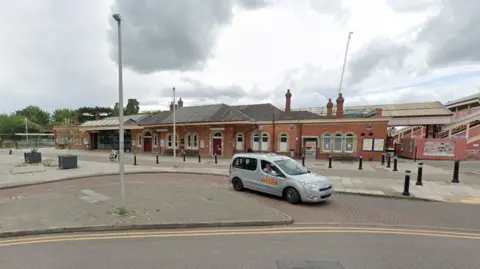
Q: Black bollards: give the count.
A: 14